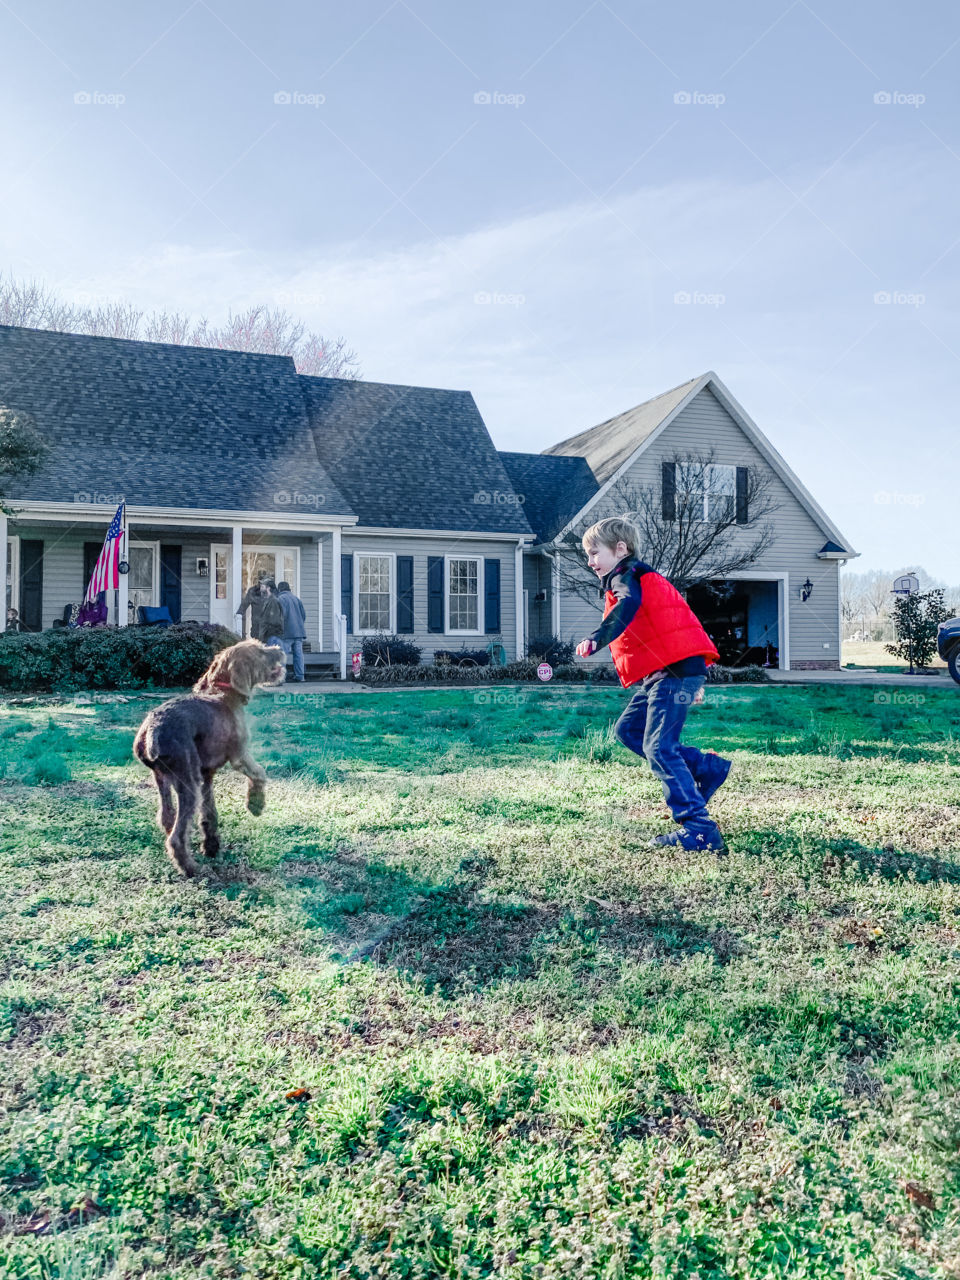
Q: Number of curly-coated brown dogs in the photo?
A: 1